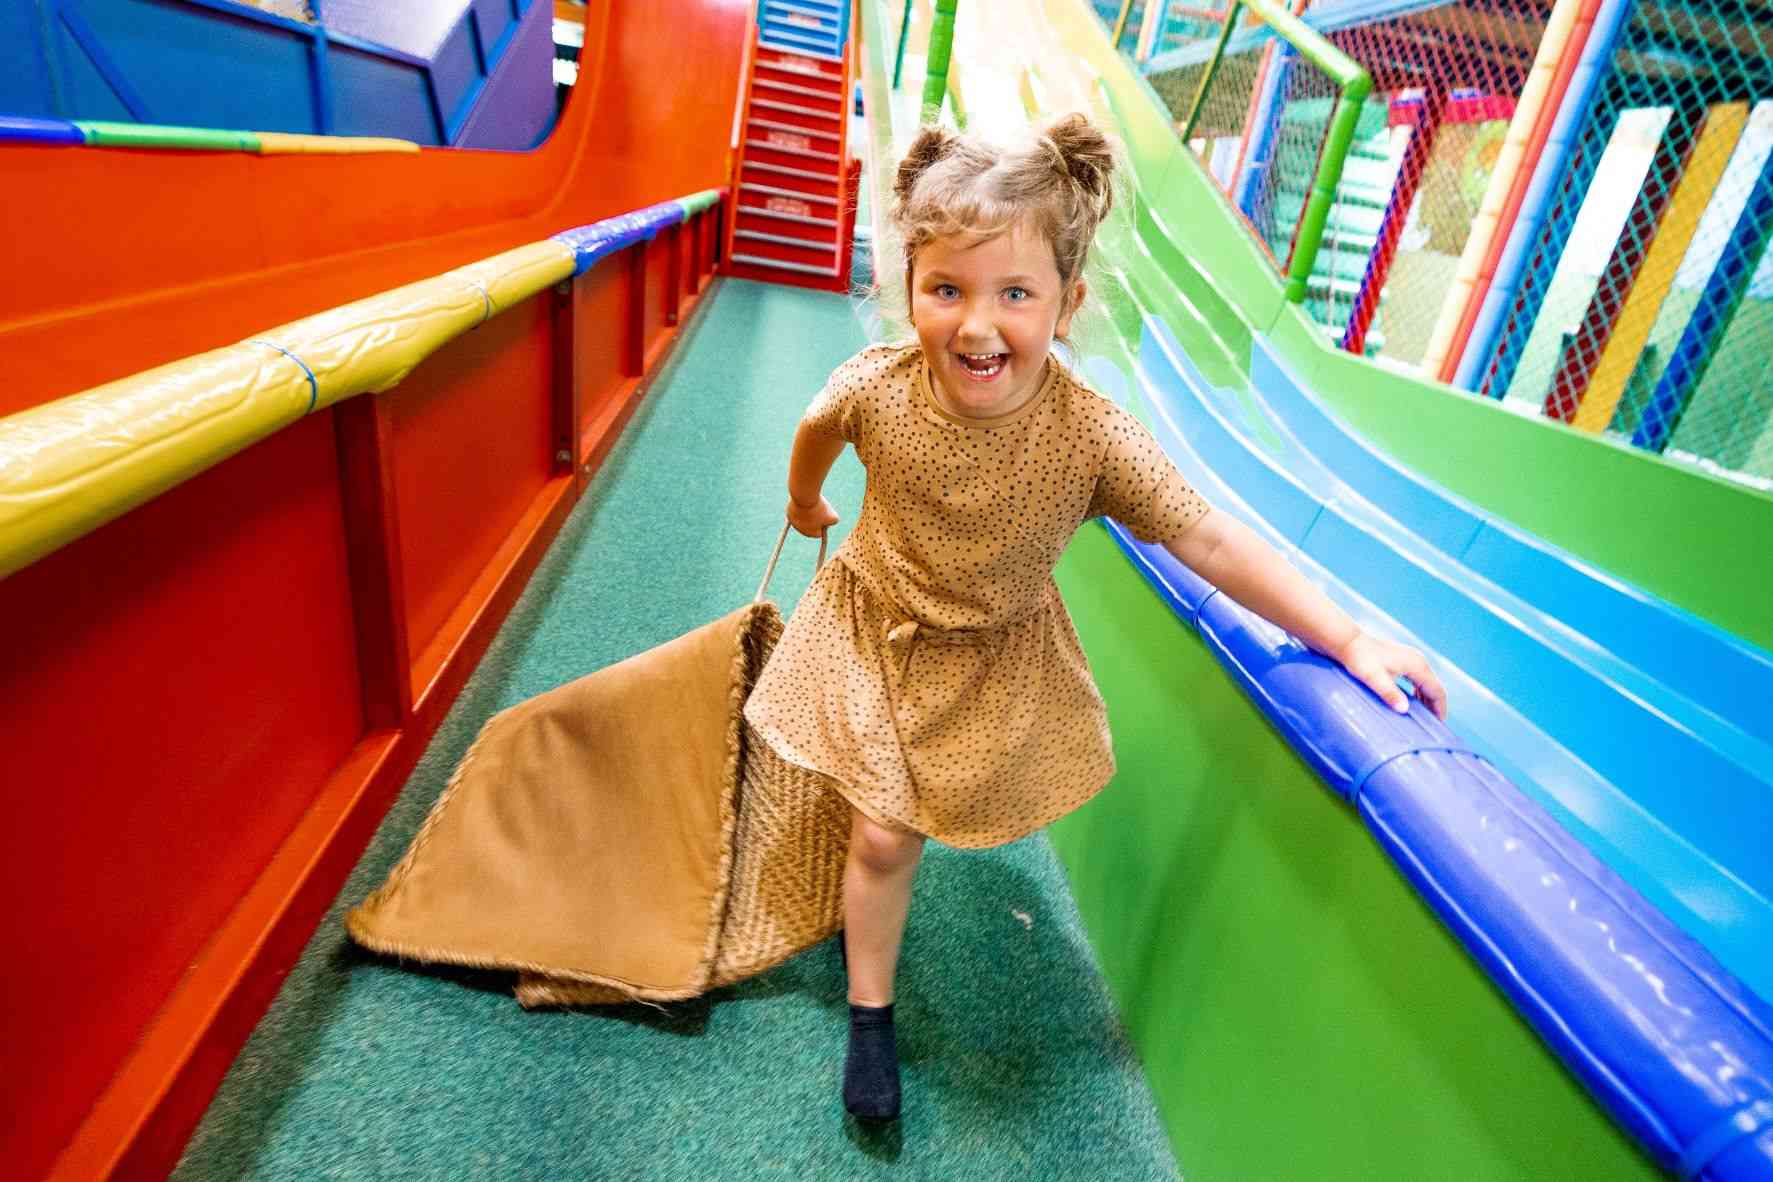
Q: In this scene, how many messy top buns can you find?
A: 2